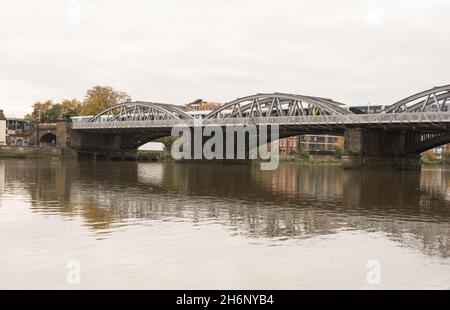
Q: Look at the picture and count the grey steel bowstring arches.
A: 3